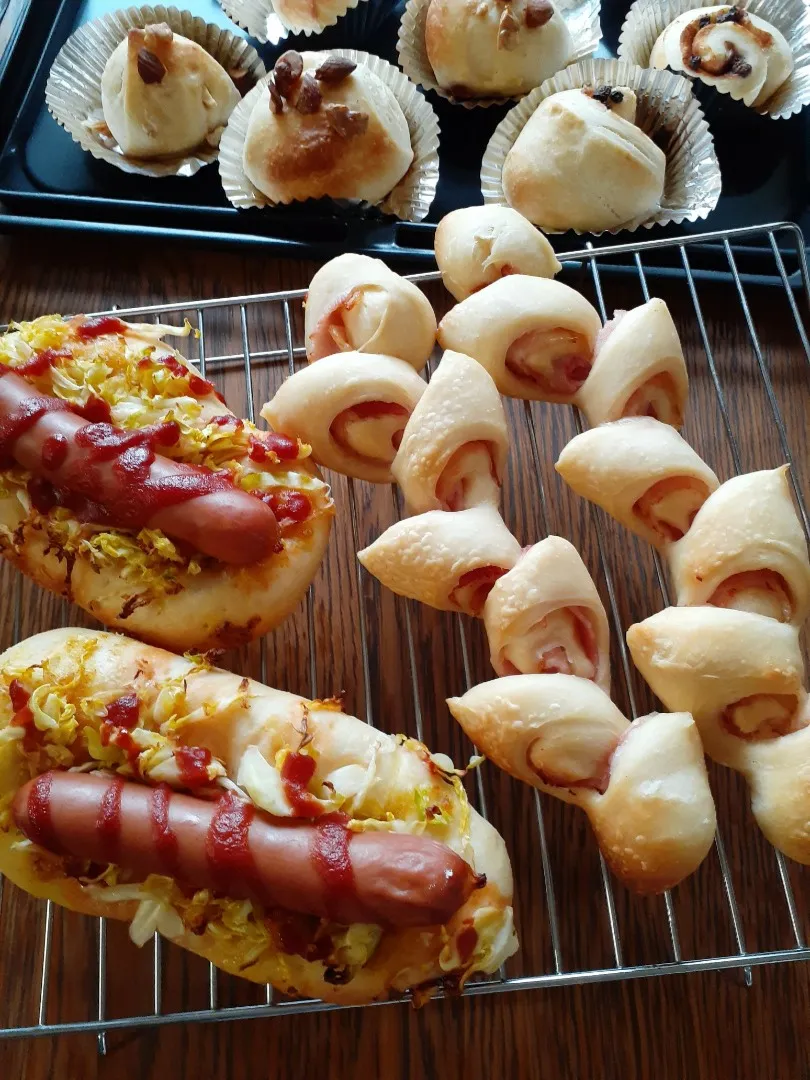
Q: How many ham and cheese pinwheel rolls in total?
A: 14